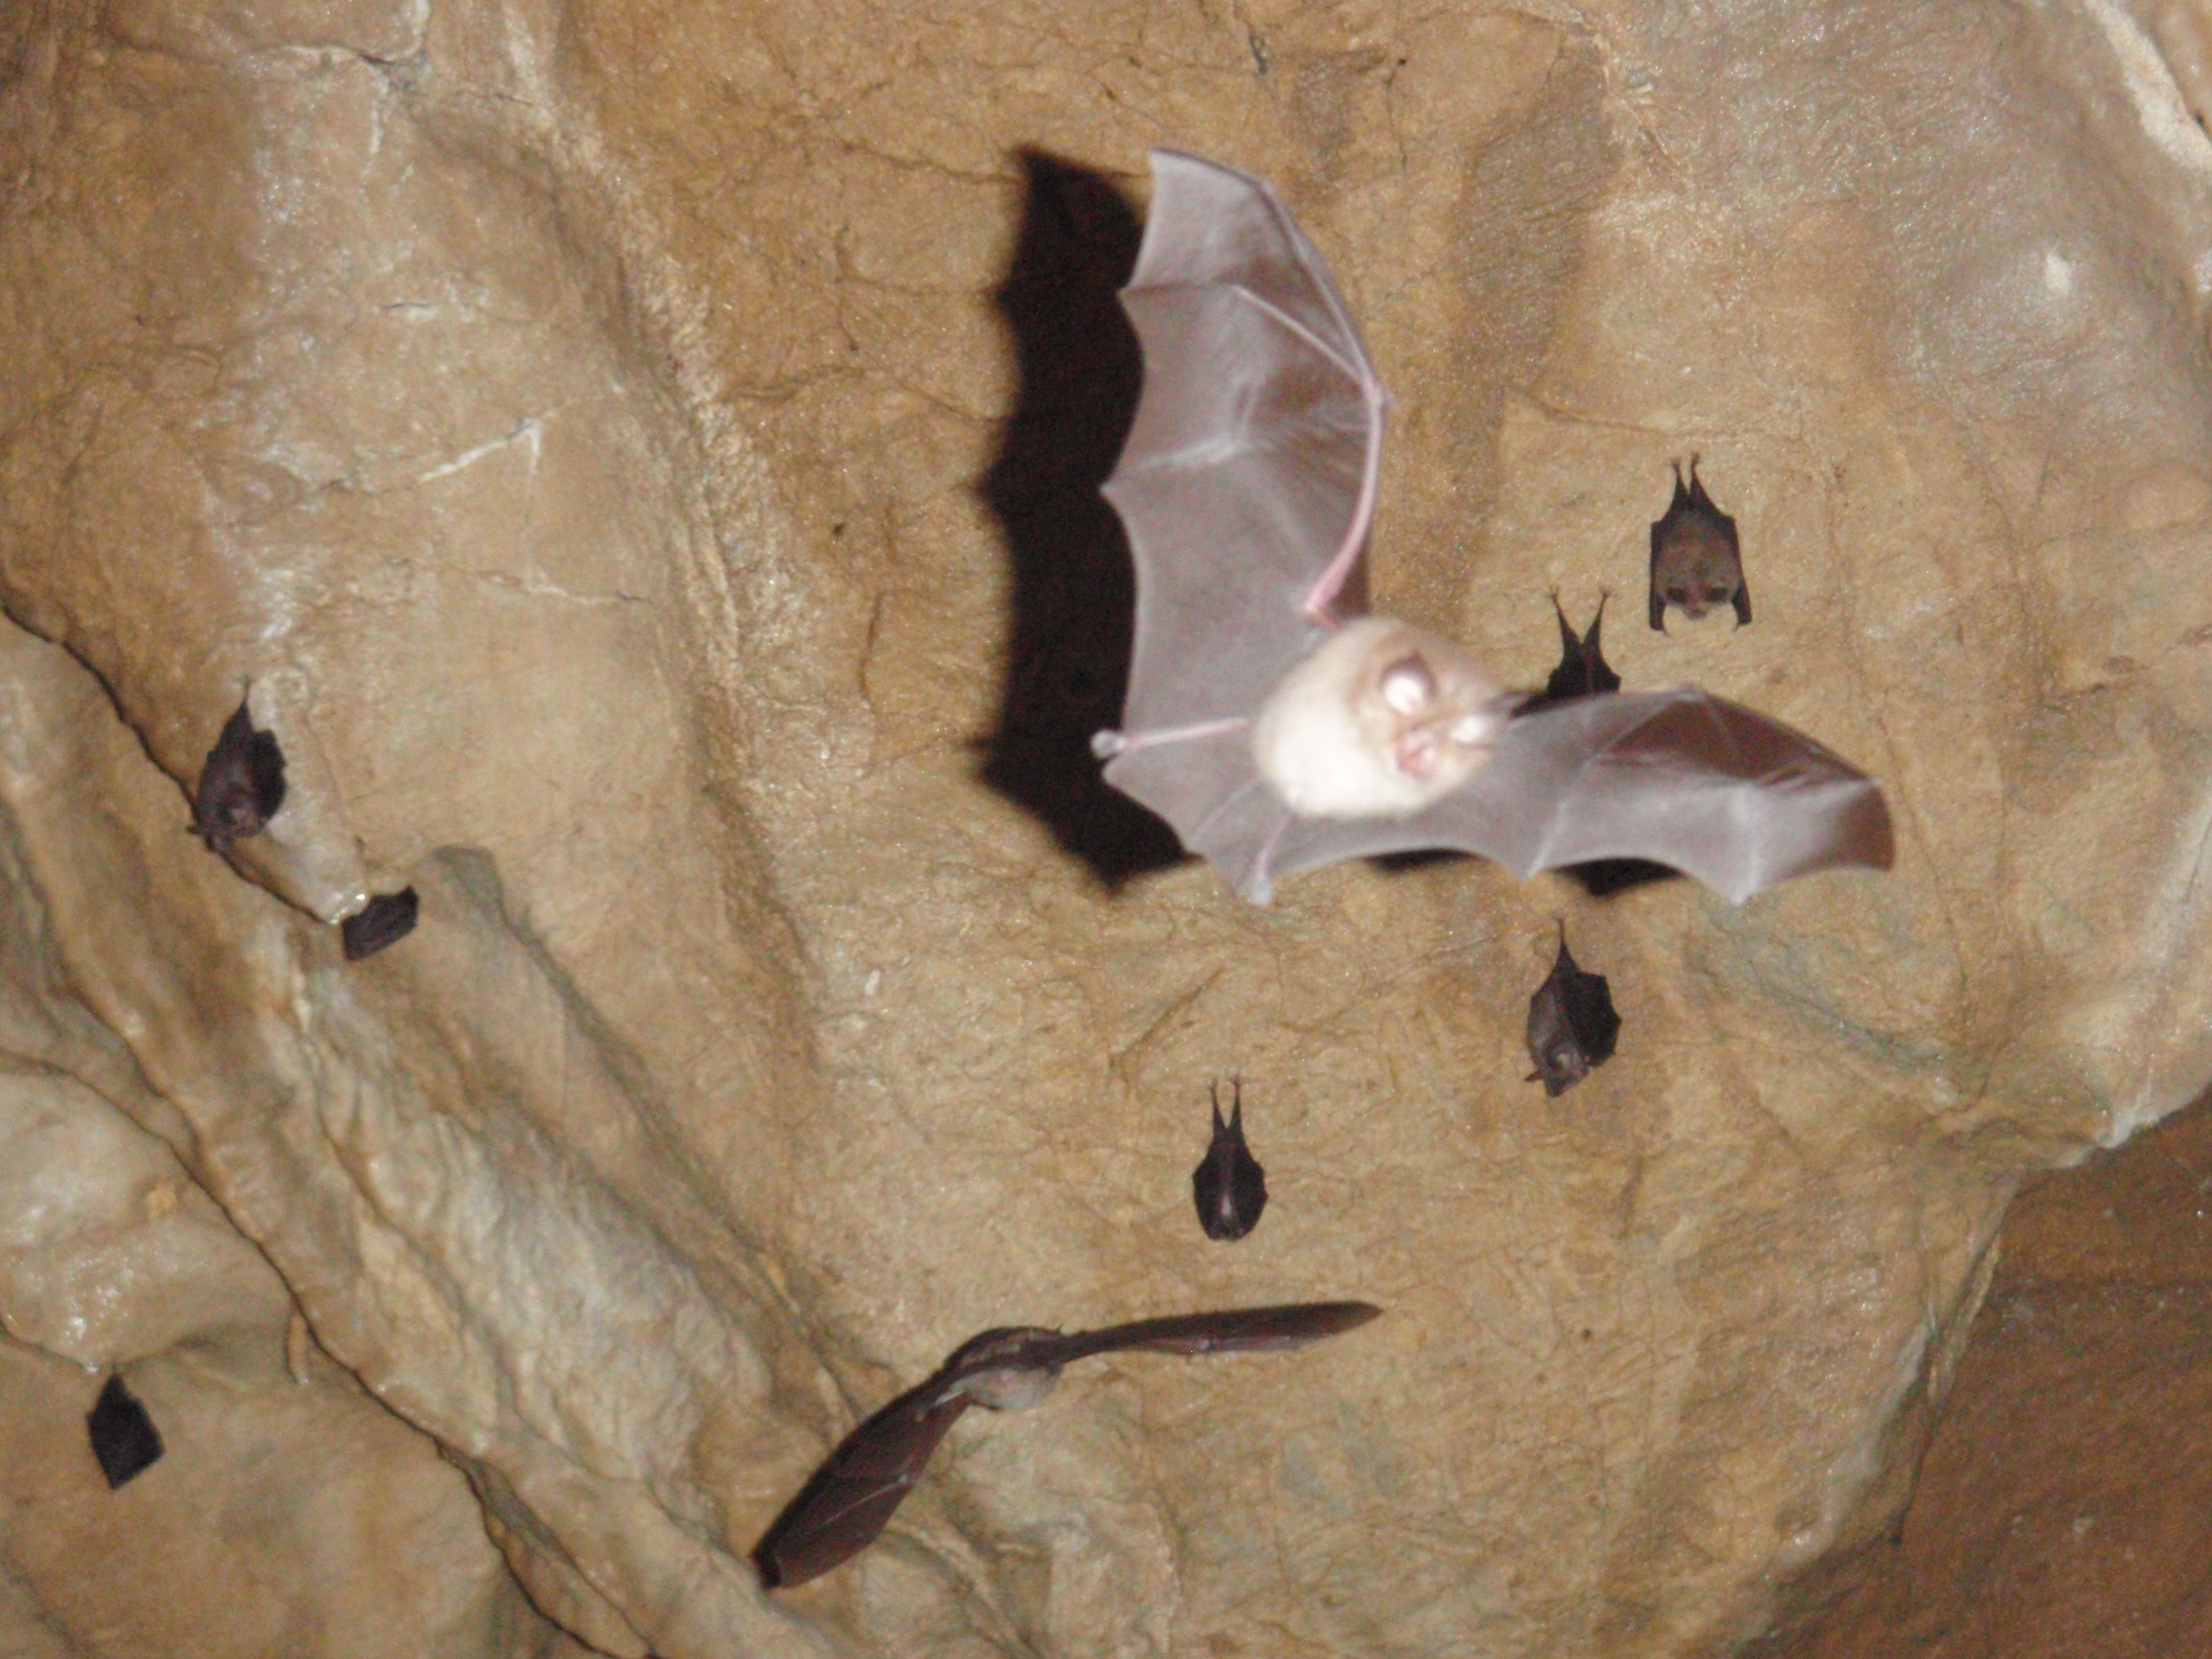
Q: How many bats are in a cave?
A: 9